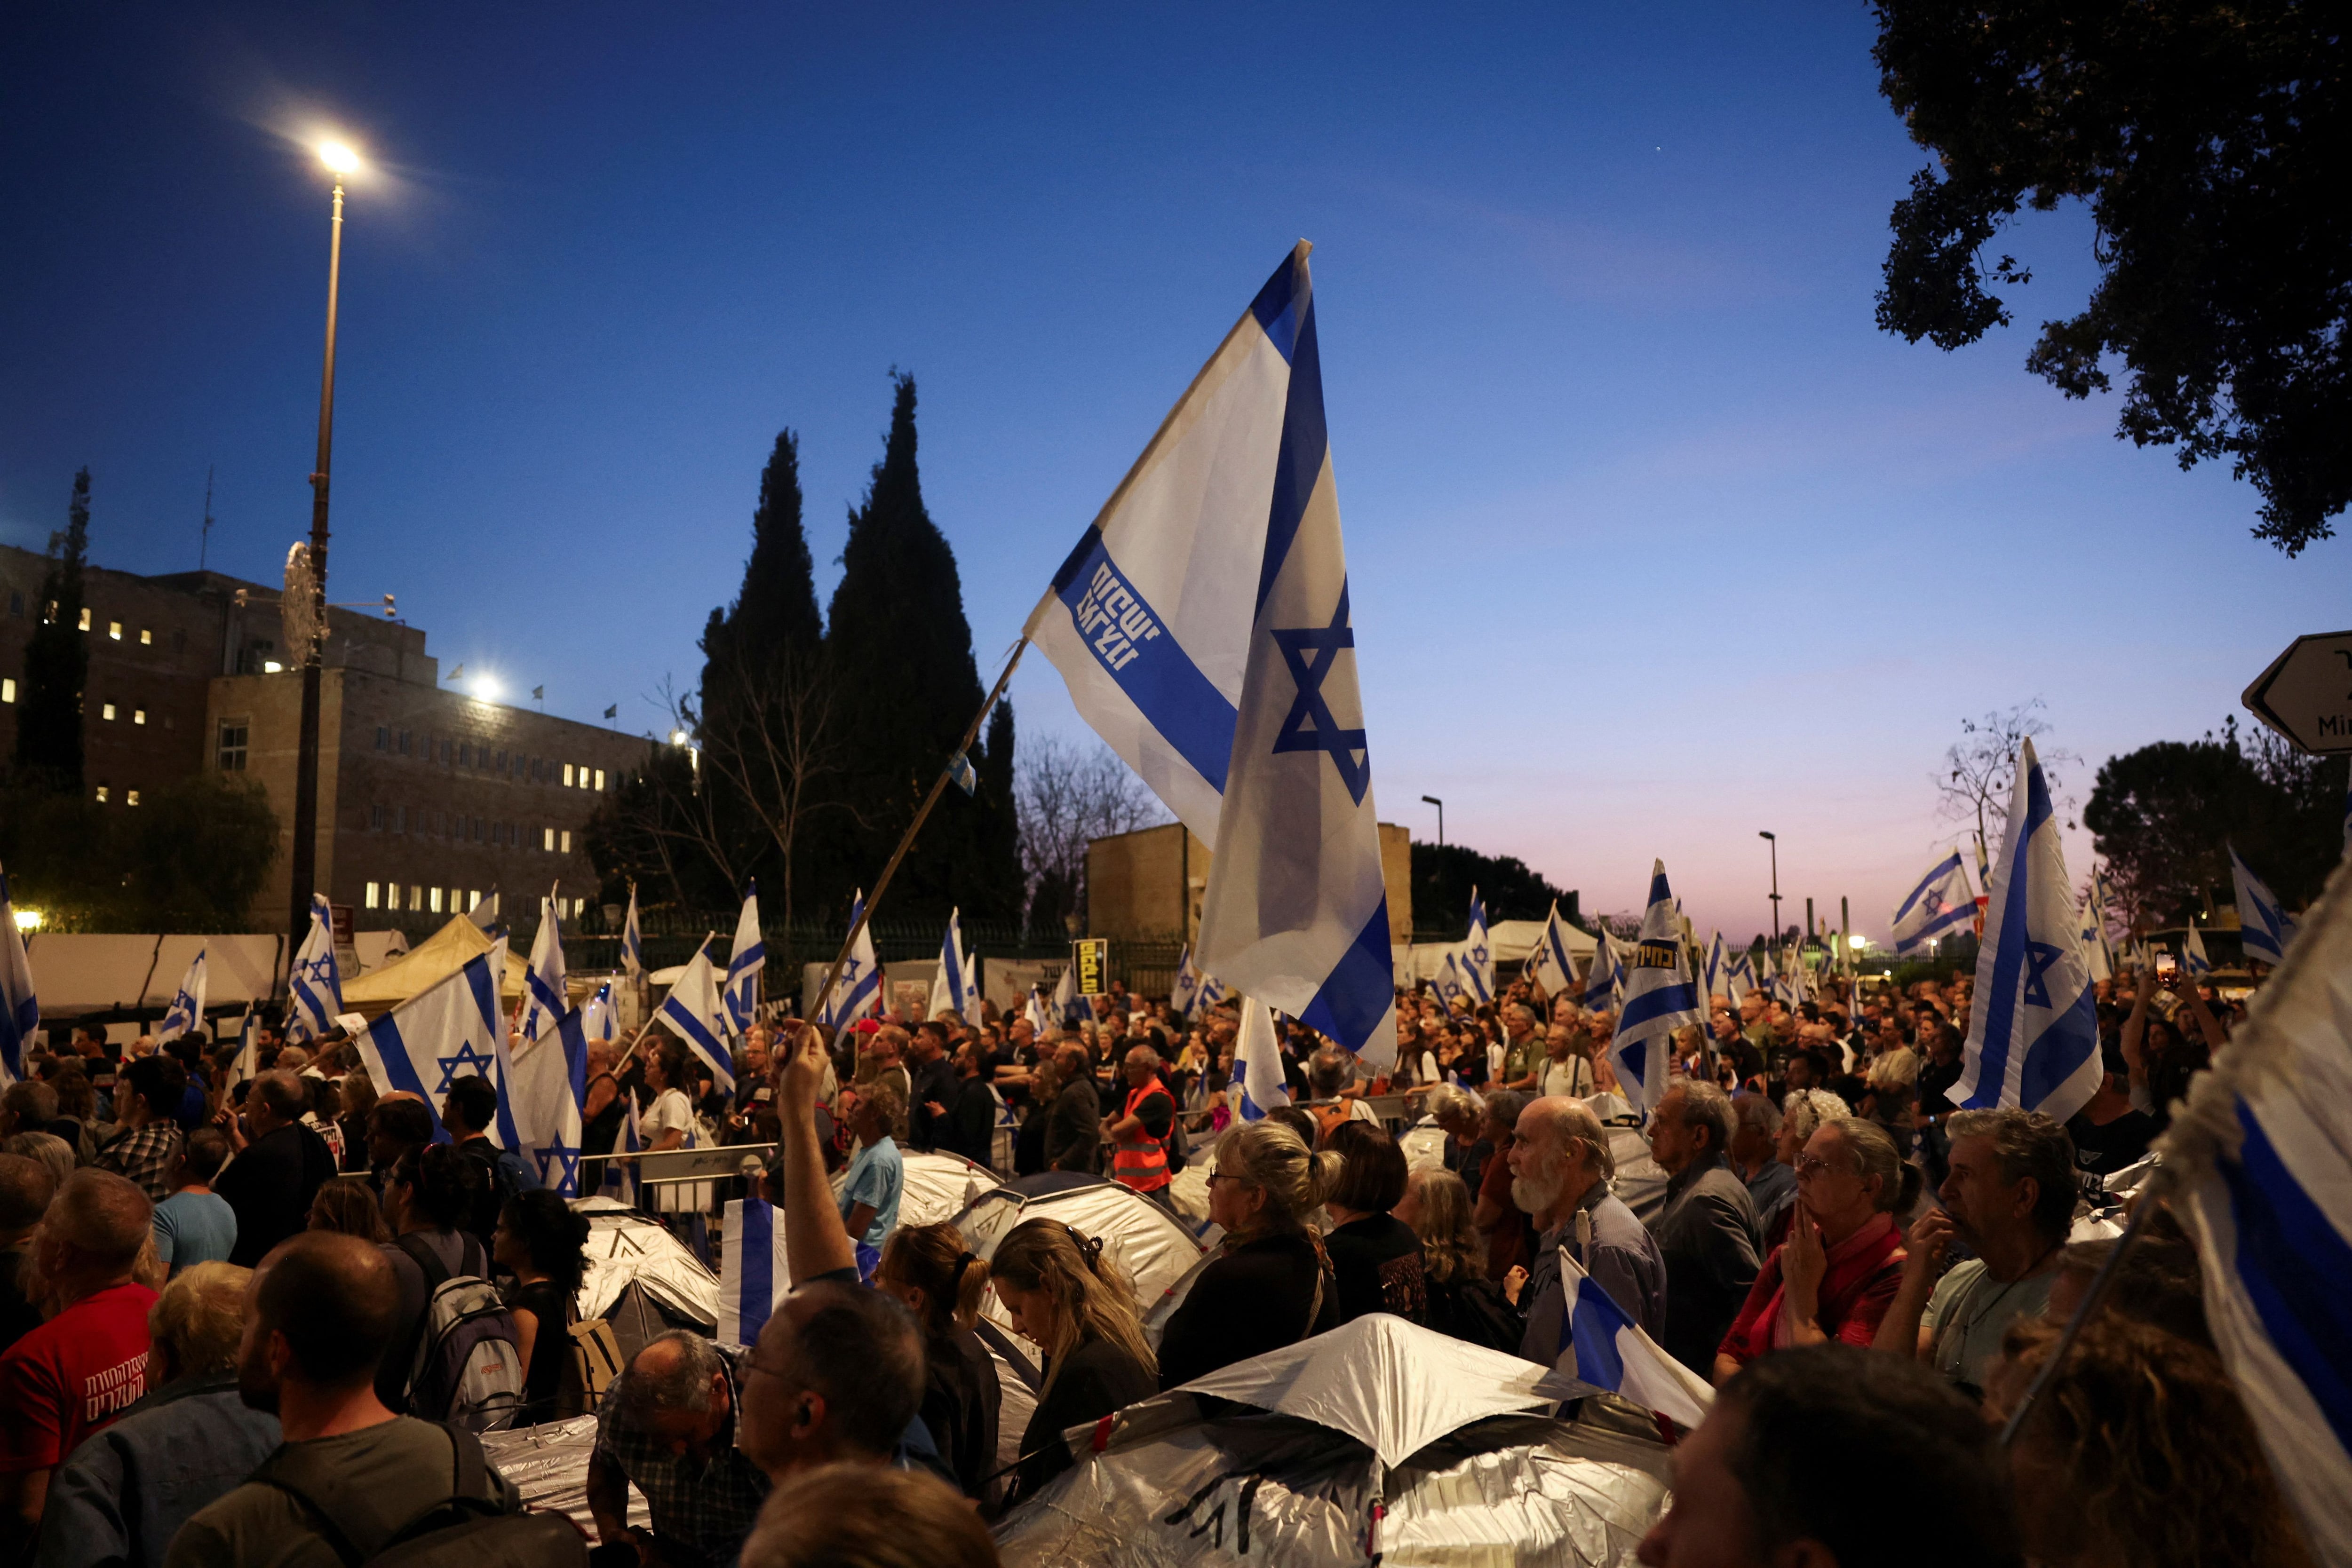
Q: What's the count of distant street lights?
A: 2